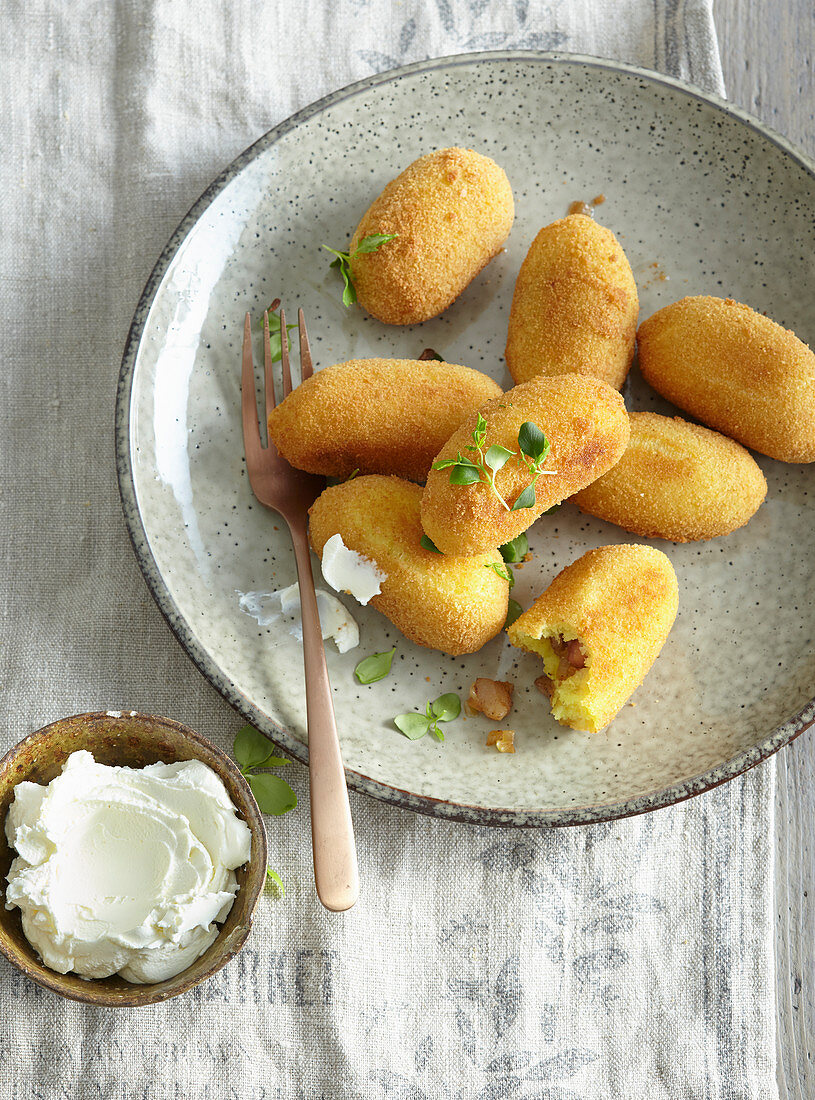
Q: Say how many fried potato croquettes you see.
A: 8